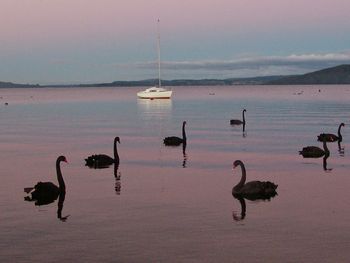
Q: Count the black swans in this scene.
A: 7